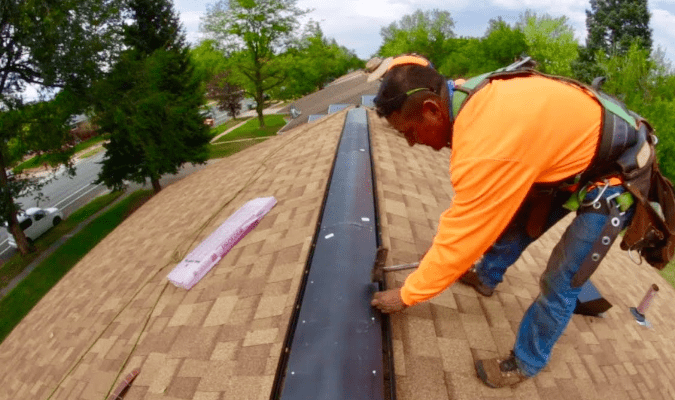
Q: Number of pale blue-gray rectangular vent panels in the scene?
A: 3